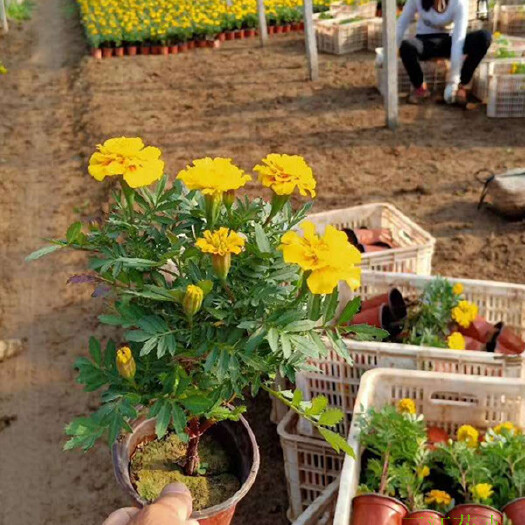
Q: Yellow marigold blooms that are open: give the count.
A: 5